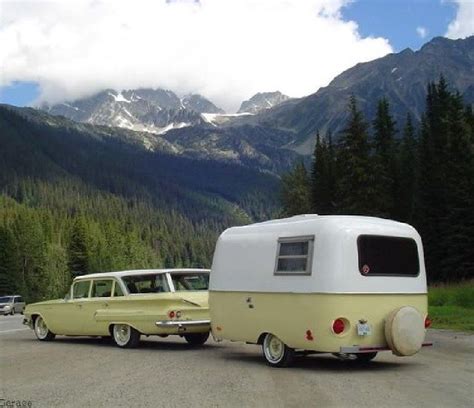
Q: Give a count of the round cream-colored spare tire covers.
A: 1